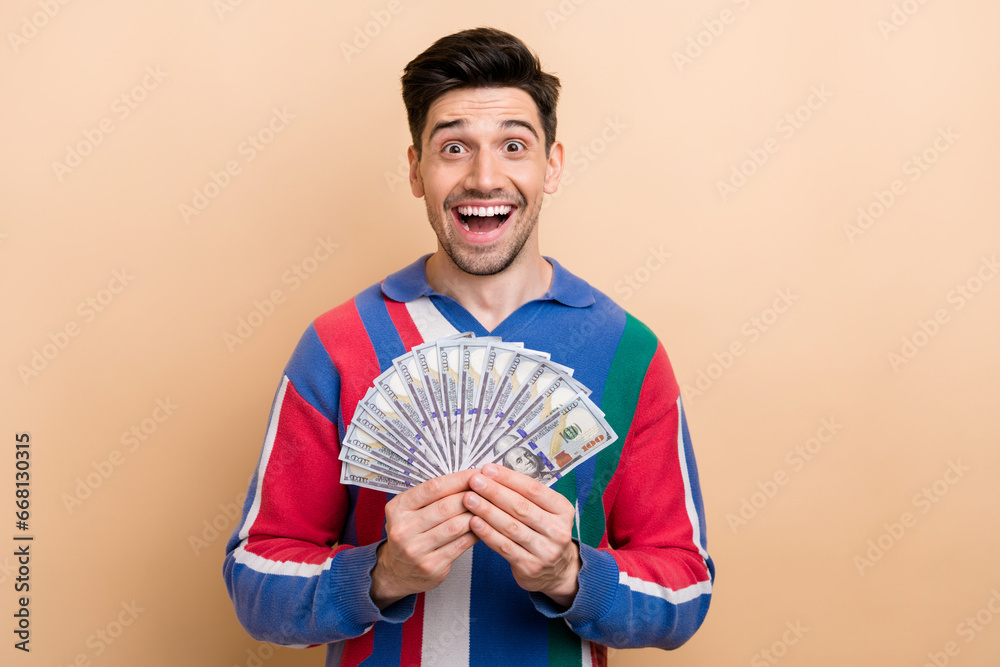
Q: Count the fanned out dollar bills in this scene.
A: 15